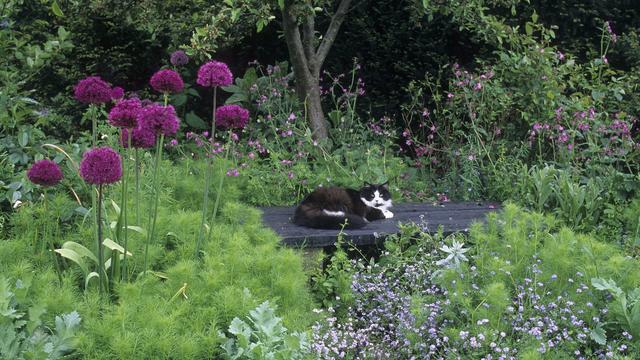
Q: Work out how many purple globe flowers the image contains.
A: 11